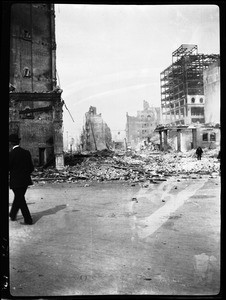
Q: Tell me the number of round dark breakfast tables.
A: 0